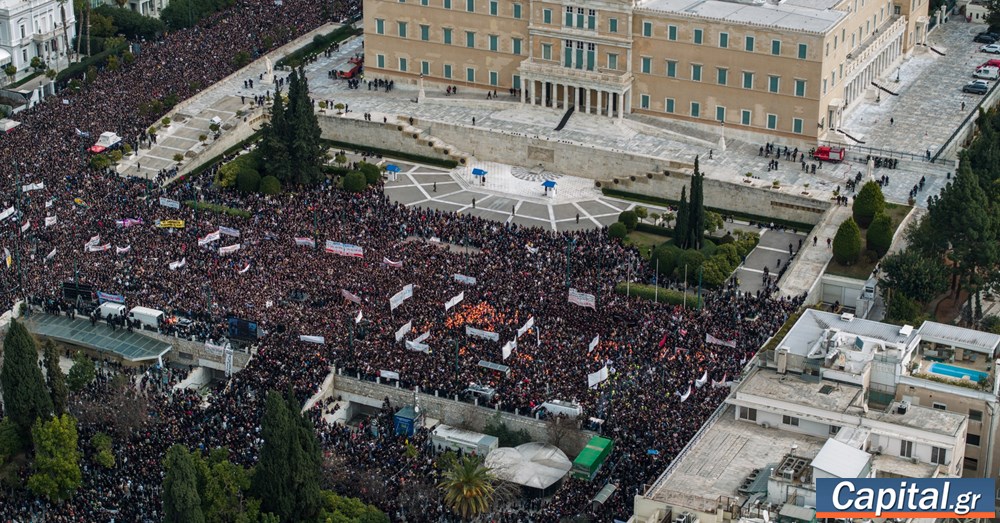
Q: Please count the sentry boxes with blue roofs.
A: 3